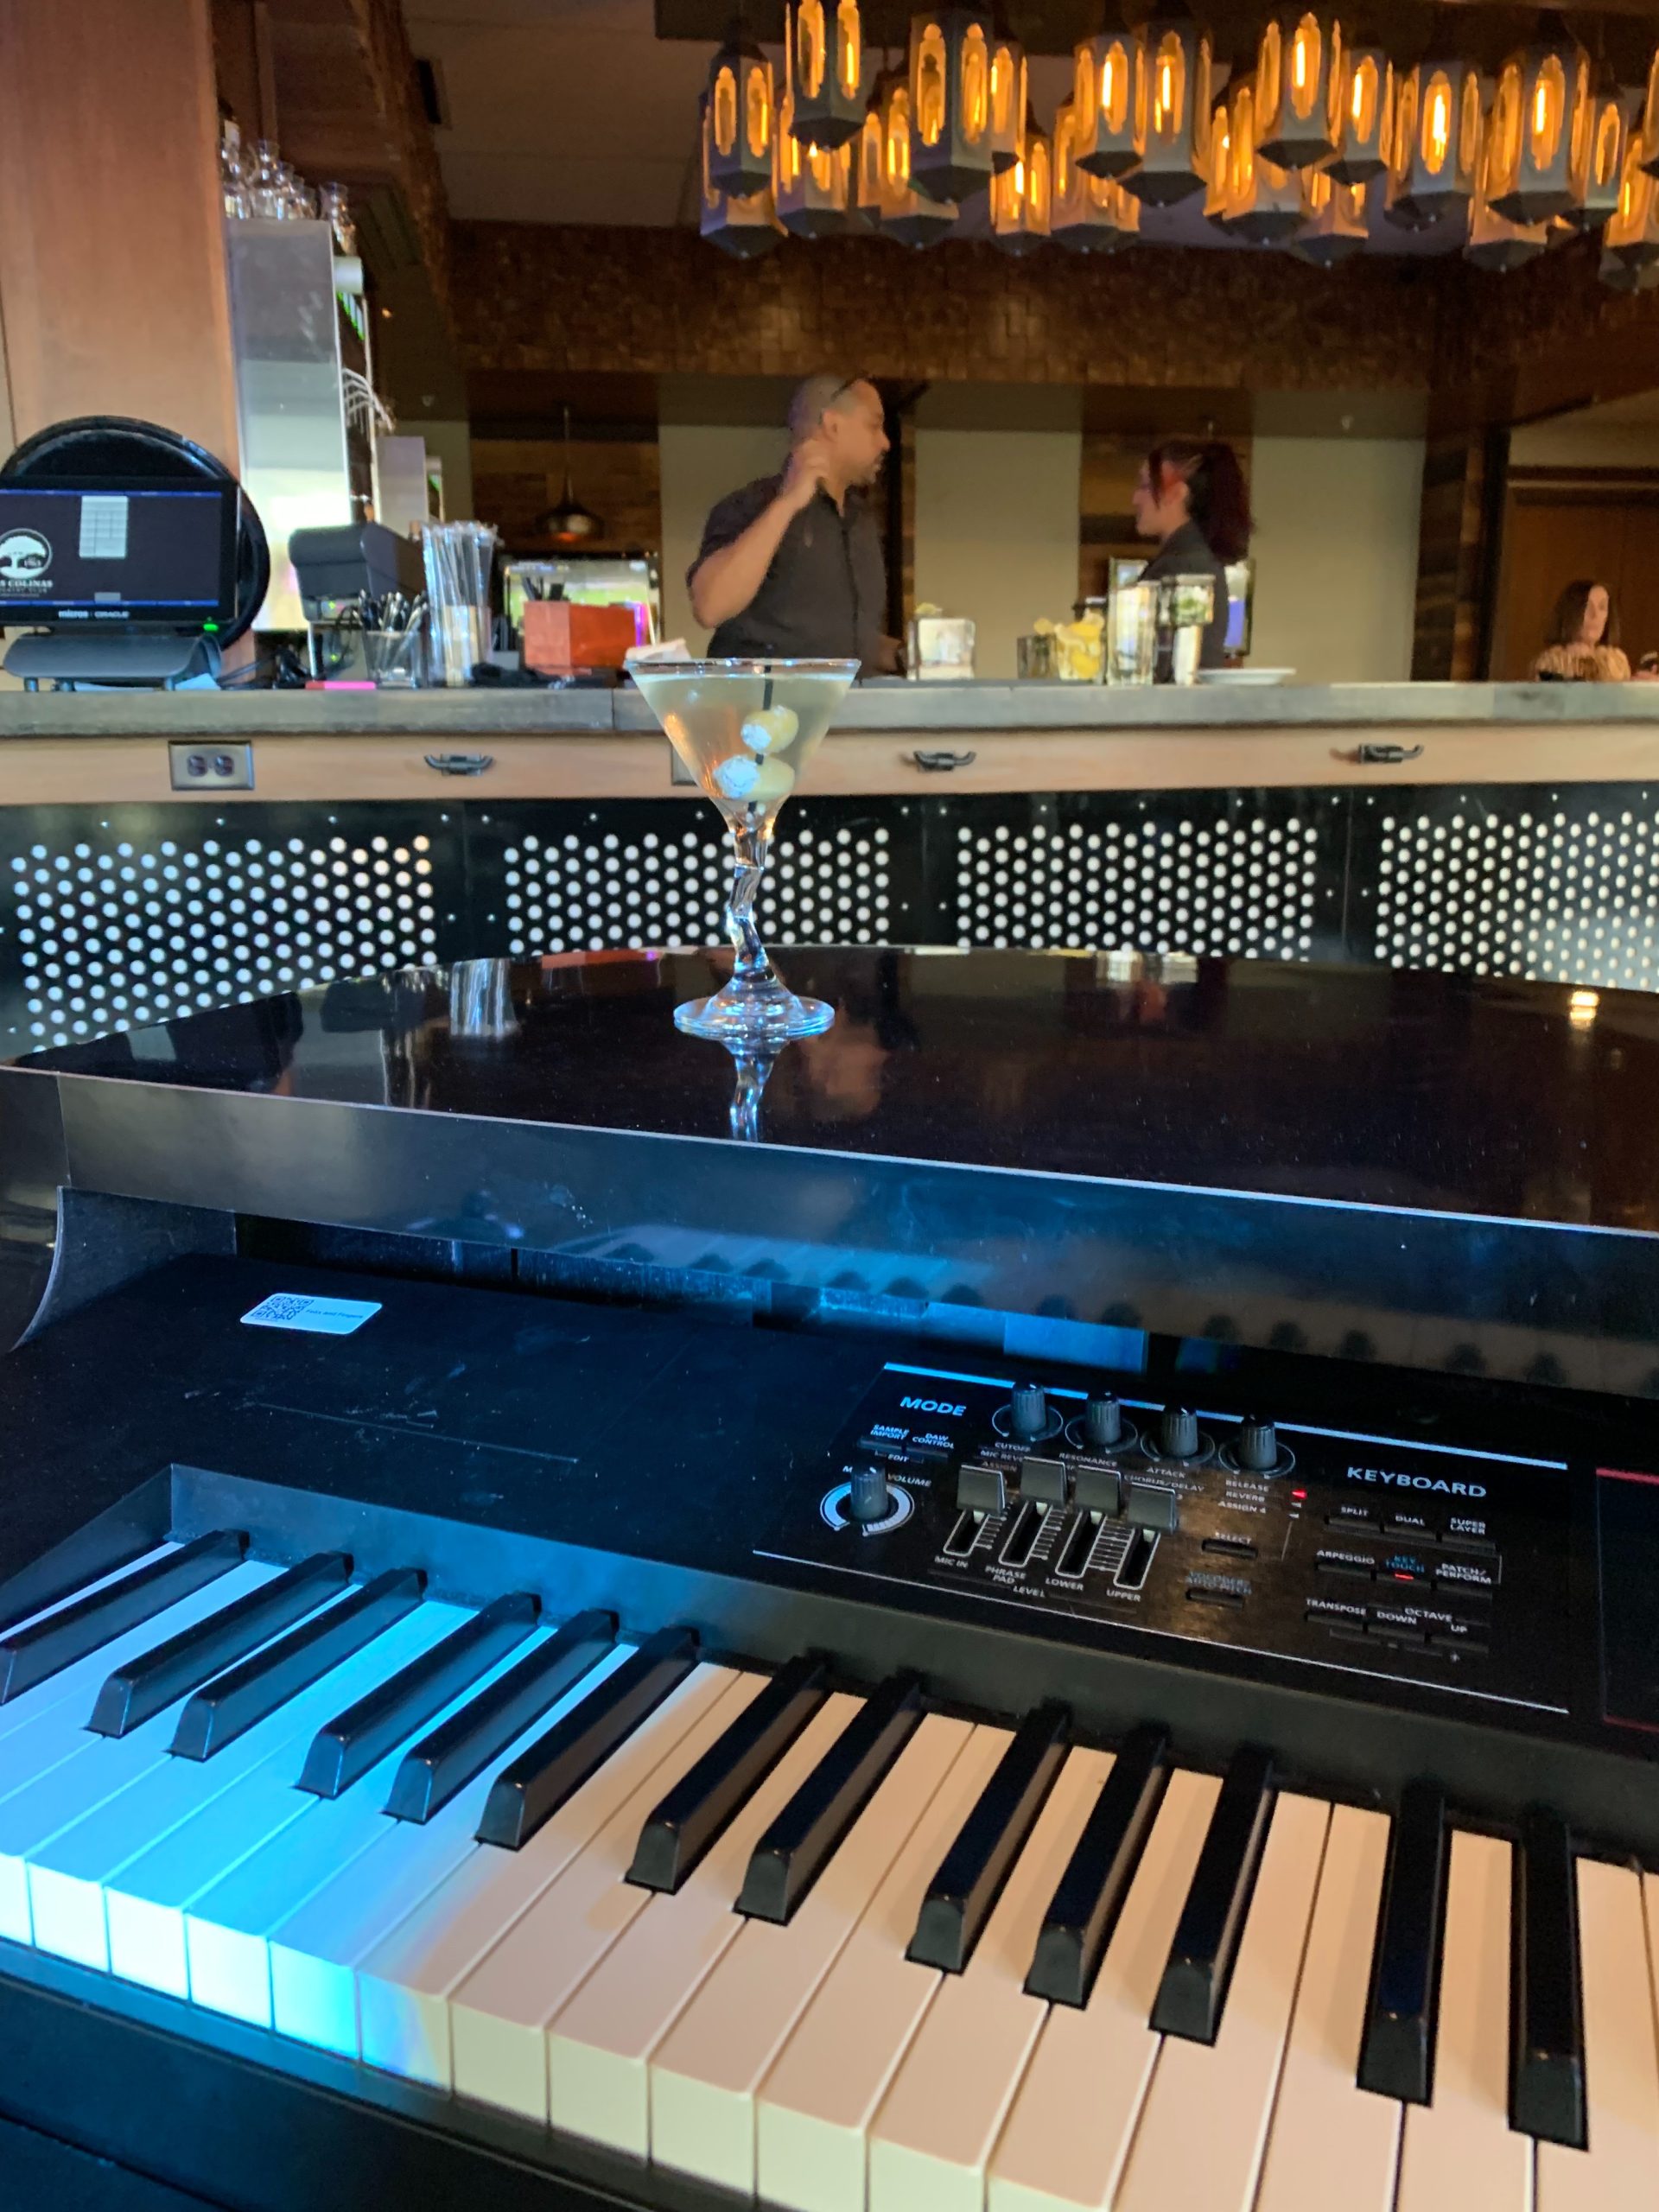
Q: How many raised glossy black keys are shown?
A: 13